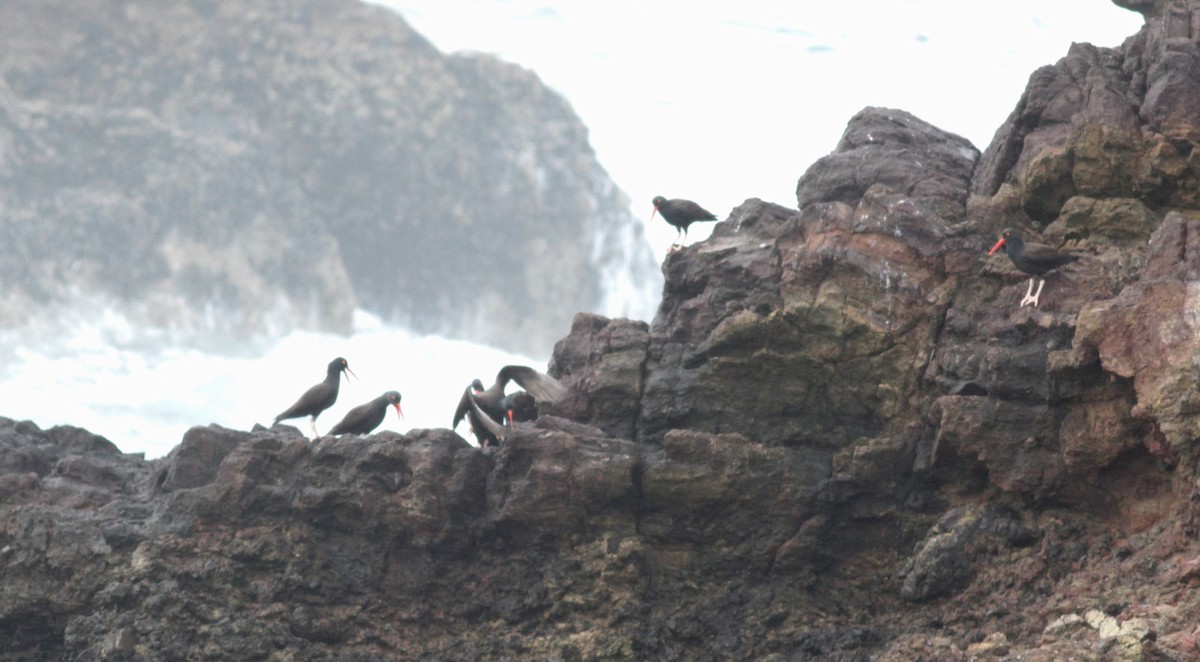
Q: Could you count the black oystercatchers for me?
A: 6